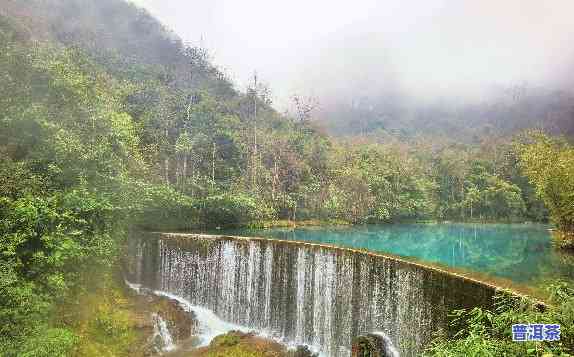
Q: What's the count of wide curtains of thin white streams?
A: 1